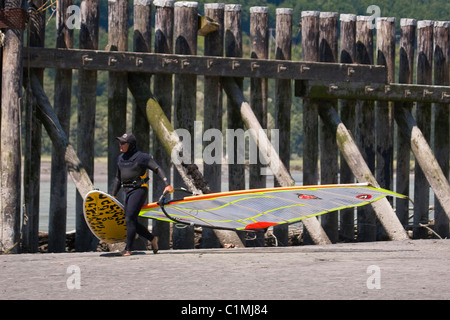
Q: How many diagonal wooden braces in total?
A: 5